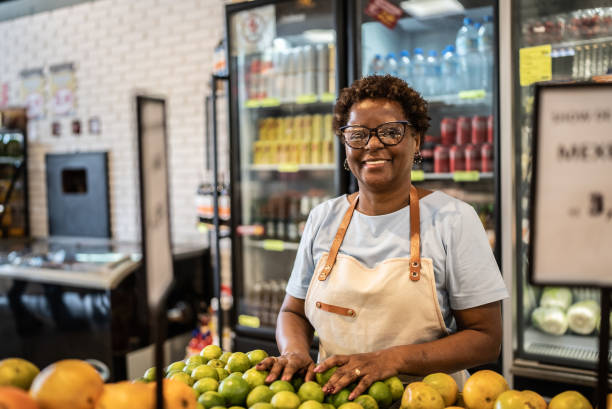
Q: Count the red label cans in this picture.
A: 8